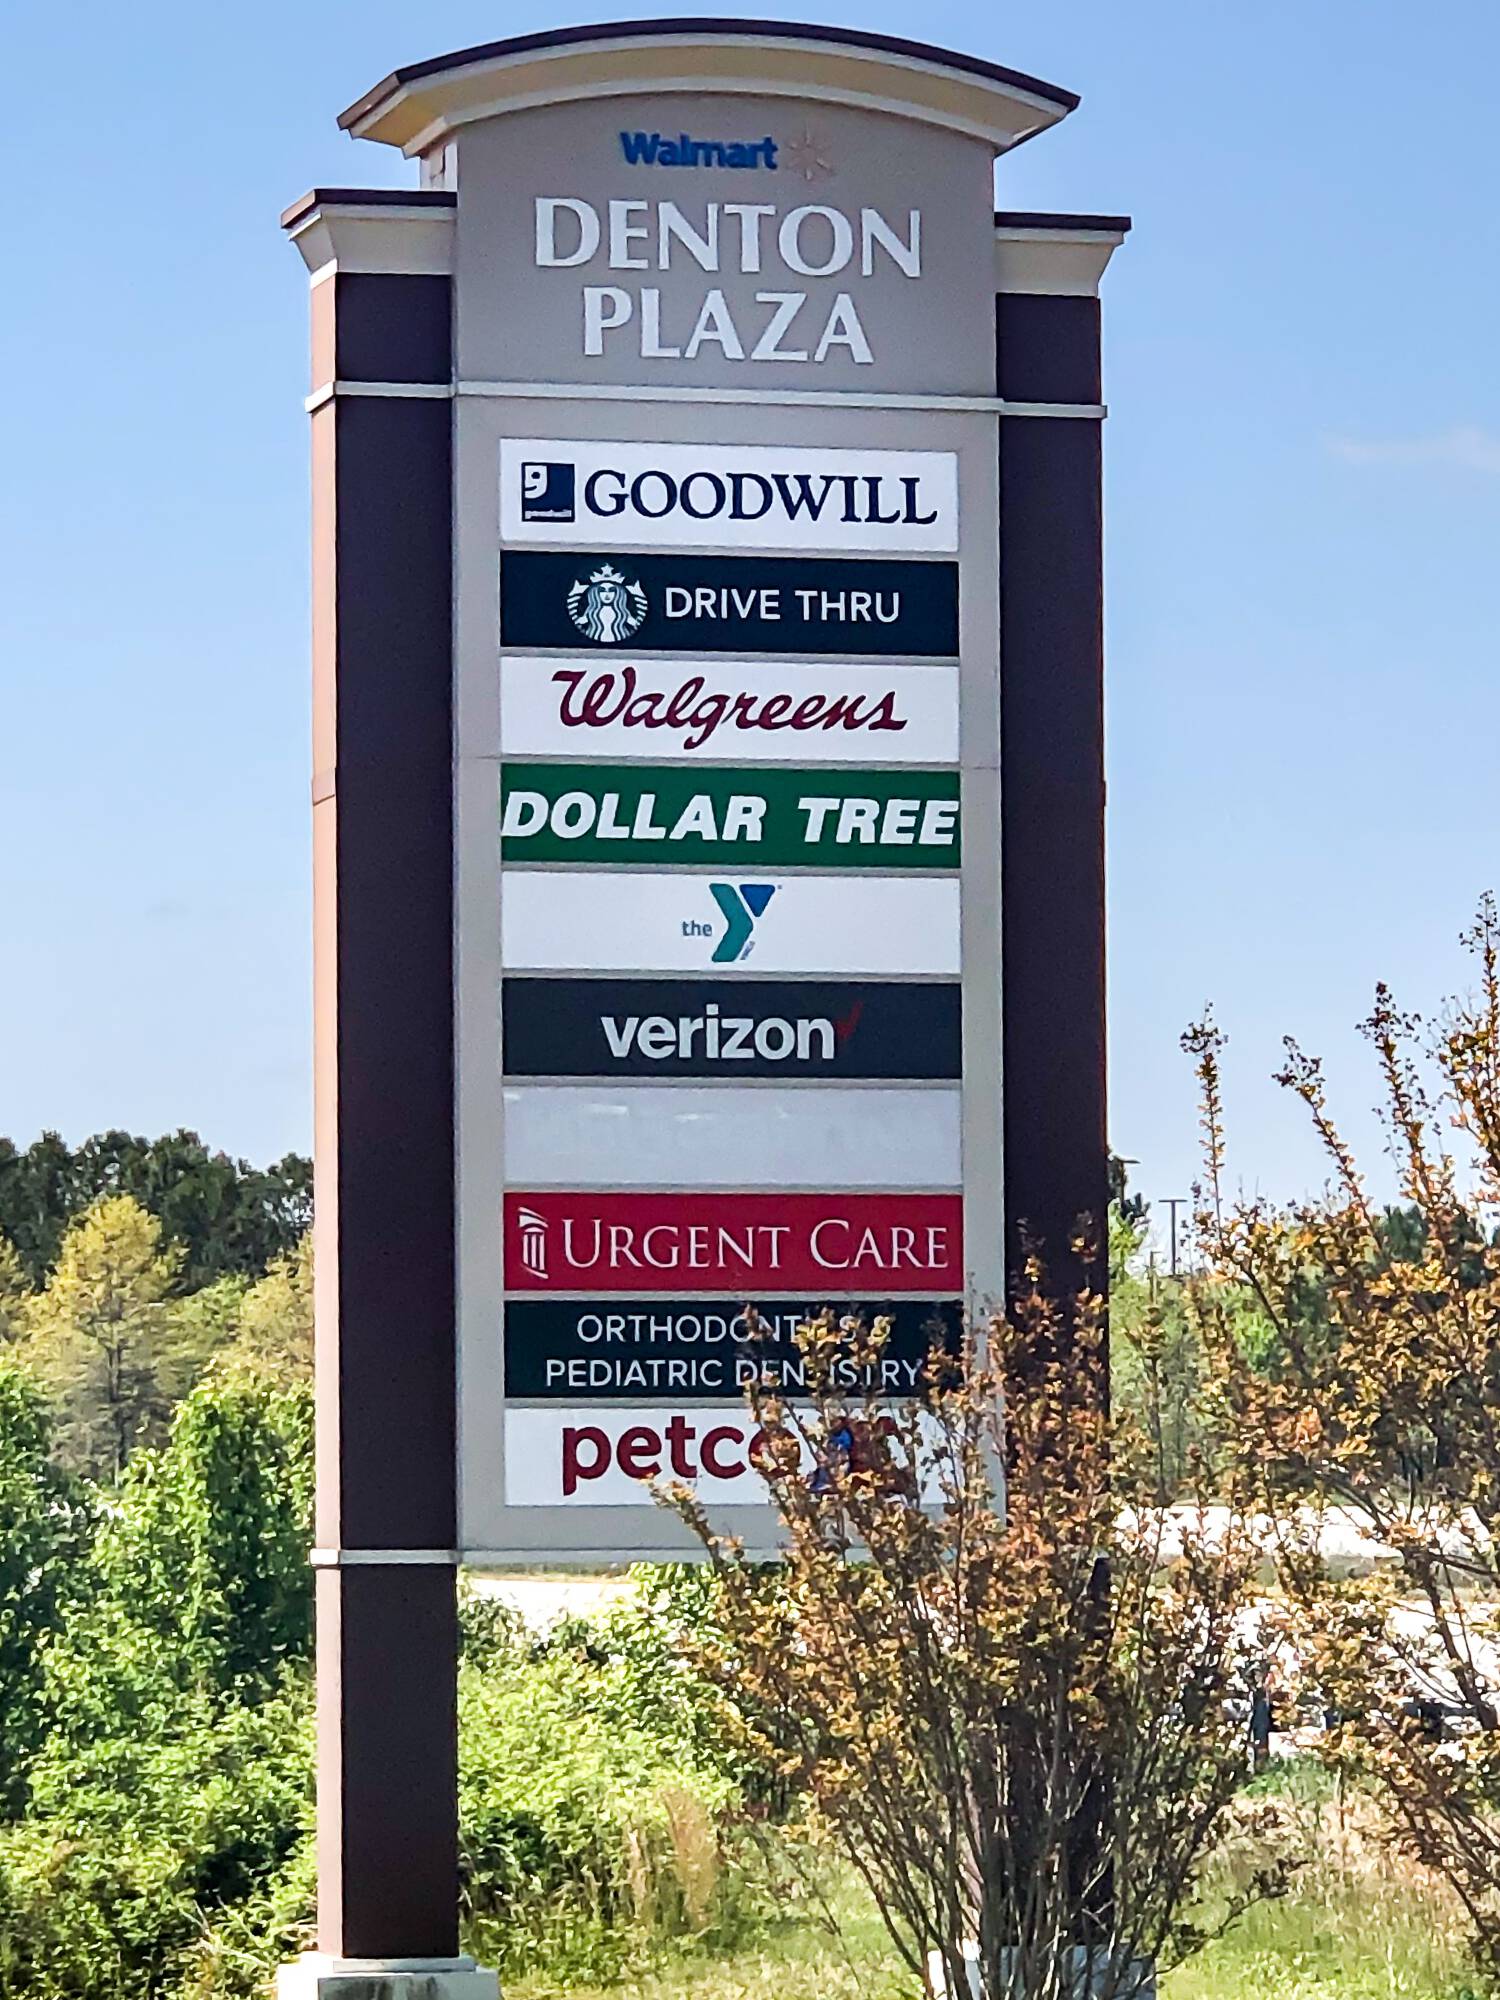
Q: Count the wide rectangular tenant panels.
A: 10